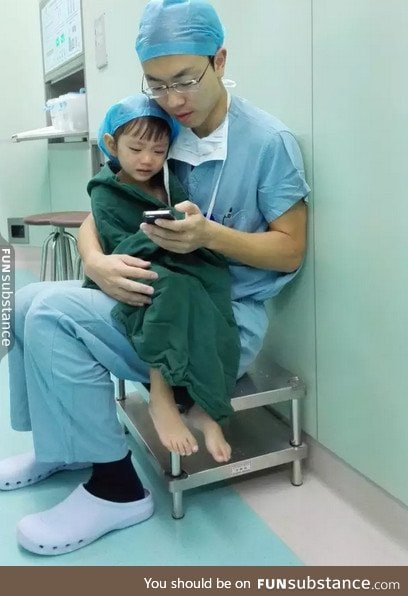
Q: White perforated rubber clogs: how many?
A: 2